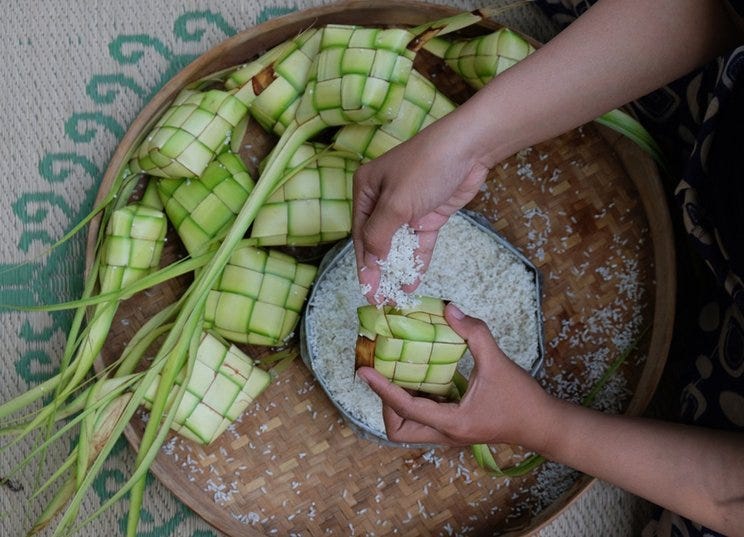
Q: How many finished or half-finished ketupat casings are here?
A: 11